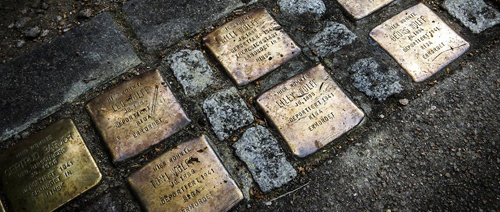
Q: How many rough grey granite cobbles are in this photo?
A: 7